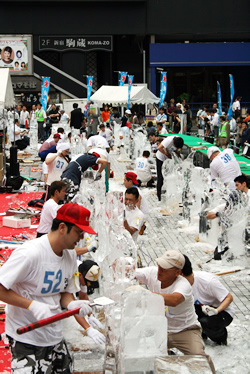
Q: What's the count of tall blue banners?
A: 7